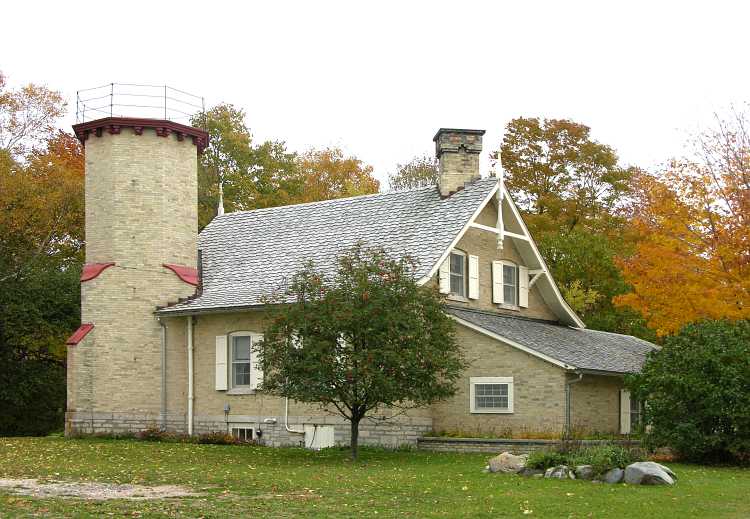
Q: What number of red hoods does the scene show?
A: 3